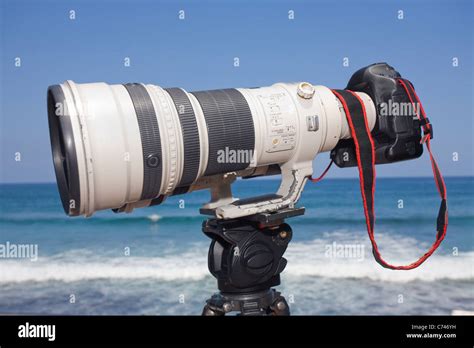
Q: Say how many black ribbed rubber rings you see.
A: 3